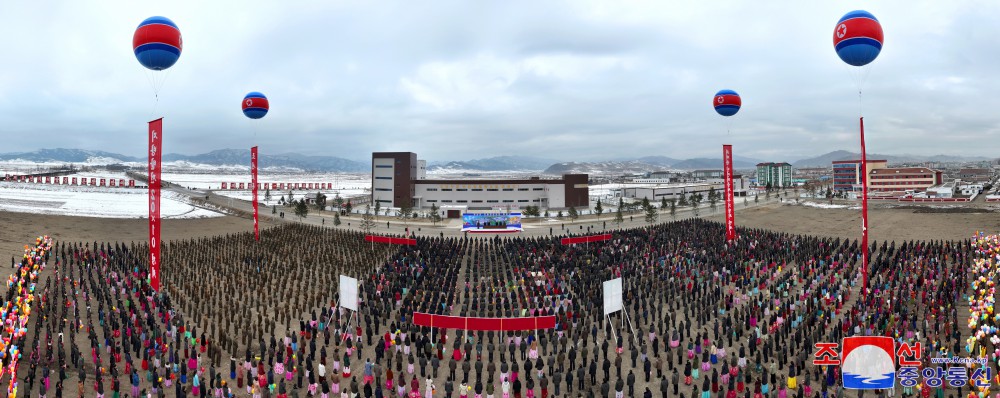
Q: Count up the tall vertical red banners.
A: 4